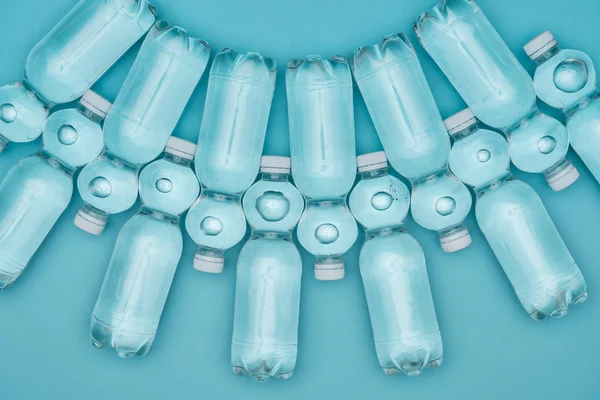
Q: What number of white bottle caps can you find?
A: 11